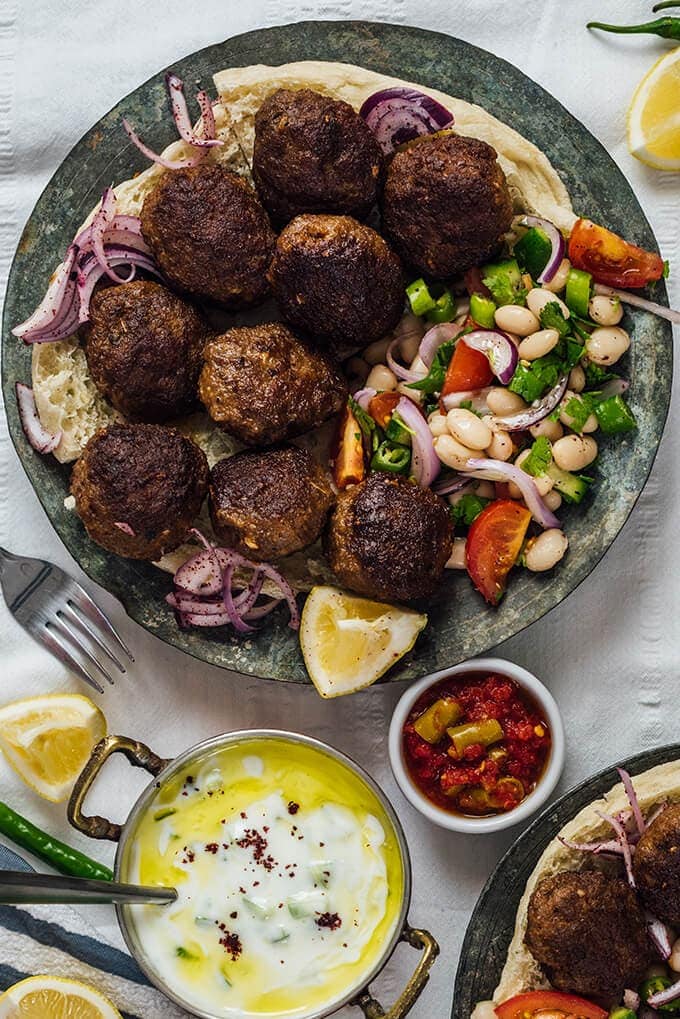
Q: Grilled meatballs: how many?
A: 11